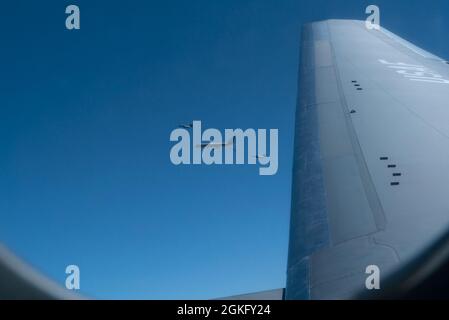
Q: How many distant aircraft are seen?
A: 3